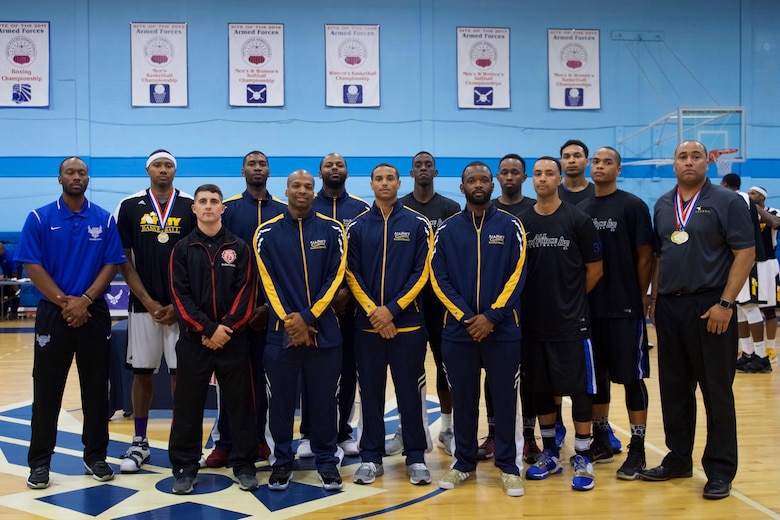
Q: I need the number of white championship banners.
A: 6